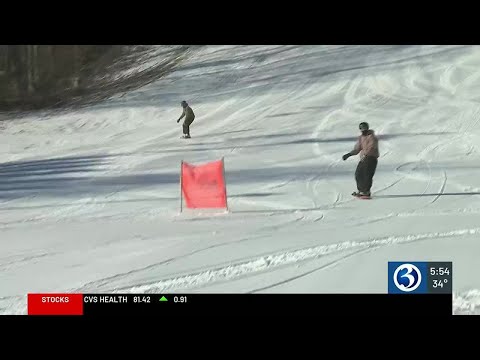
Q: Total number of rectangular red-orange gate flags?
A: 1